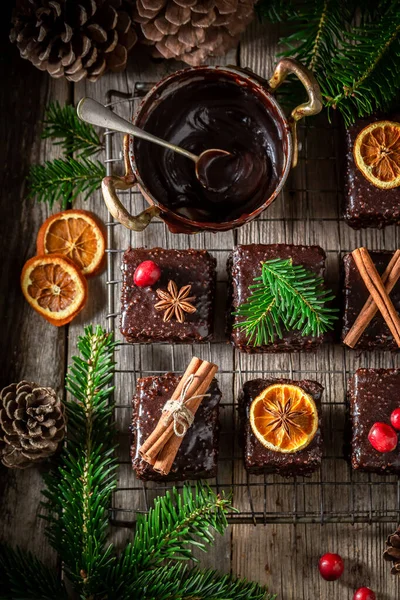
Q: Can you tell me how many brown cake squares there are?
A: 7